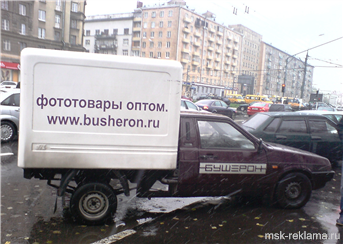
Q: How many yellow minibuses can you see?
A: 3